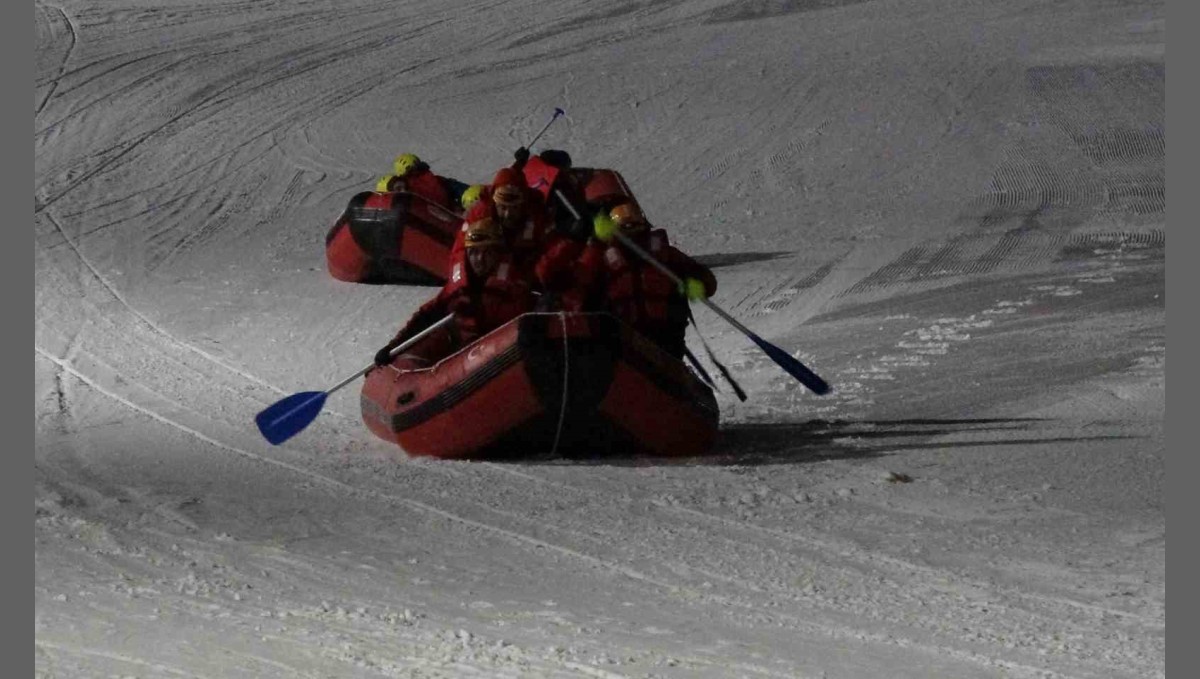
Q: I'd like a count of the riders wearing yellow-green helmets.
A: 3